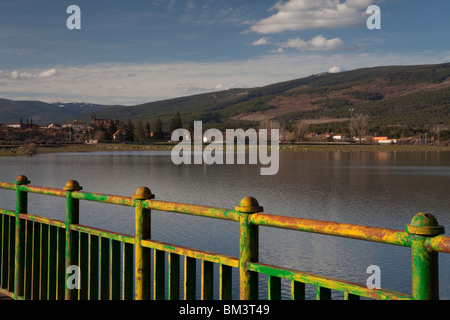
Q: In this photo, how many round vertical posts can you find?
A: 5